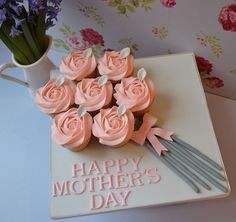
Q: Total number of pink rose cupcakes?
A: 7